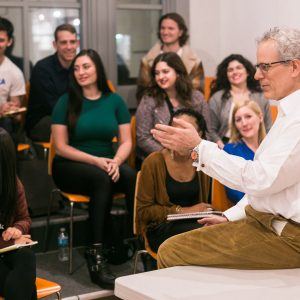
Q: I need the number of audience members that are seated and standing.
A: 9